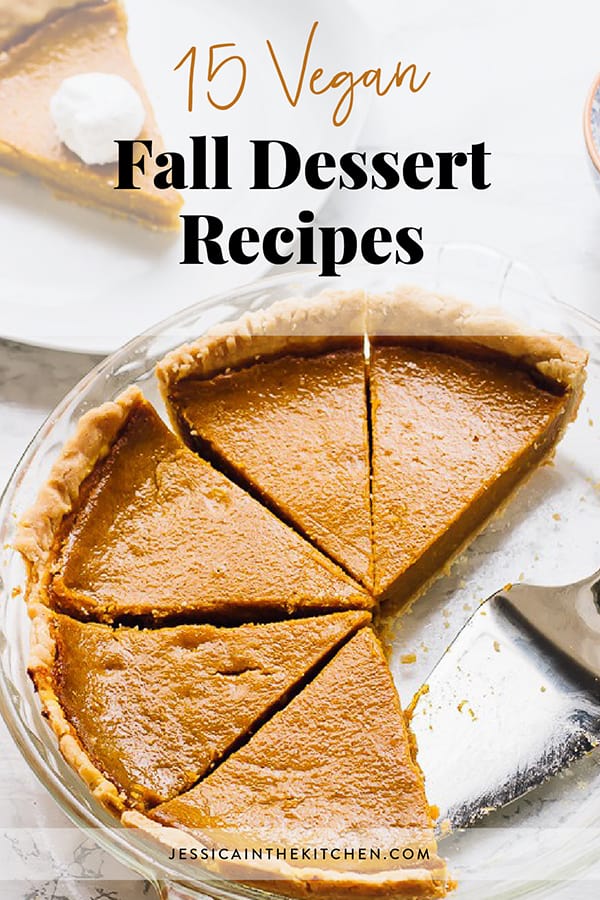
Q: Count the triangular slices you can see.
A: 6